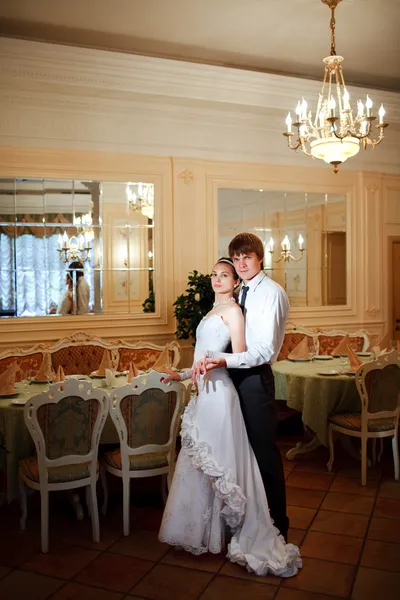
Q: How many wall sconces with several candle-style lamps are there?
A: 2